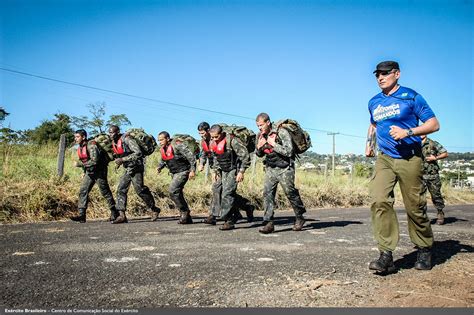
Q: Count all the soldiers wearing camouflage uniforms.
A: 7